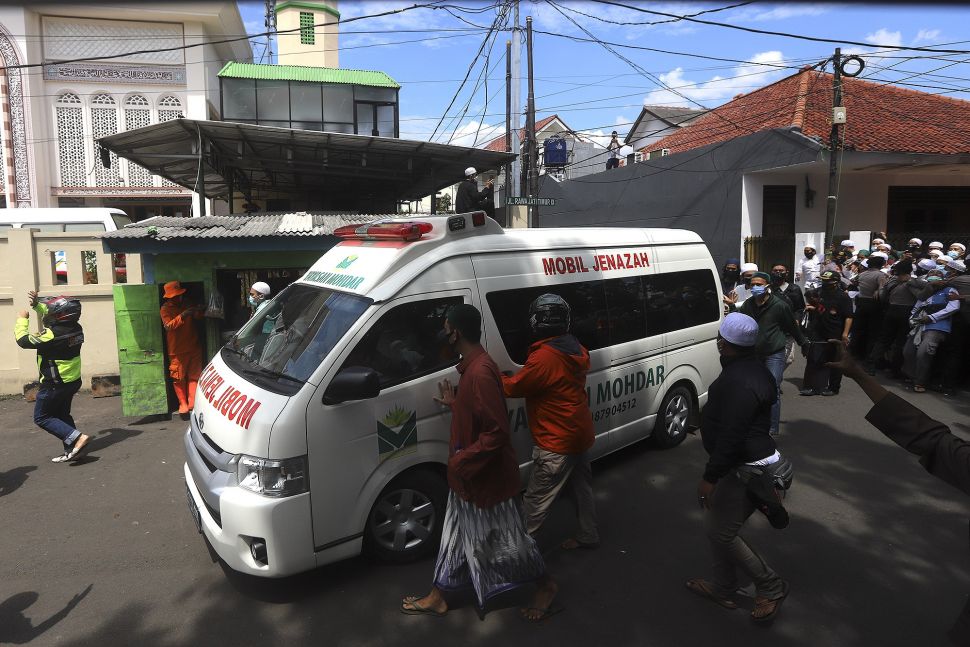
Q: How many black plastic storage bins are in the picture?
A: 0